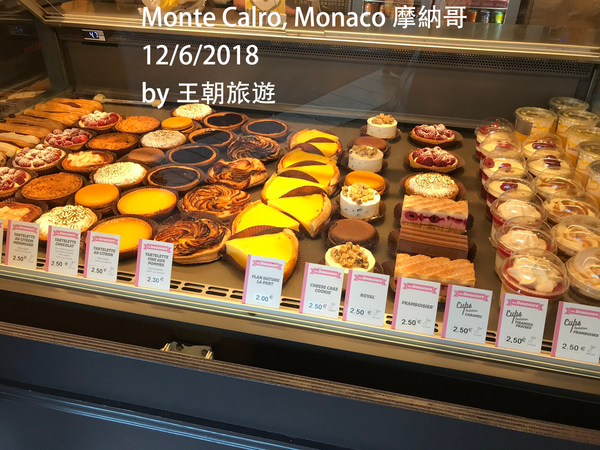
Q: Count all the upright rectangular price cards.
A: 11